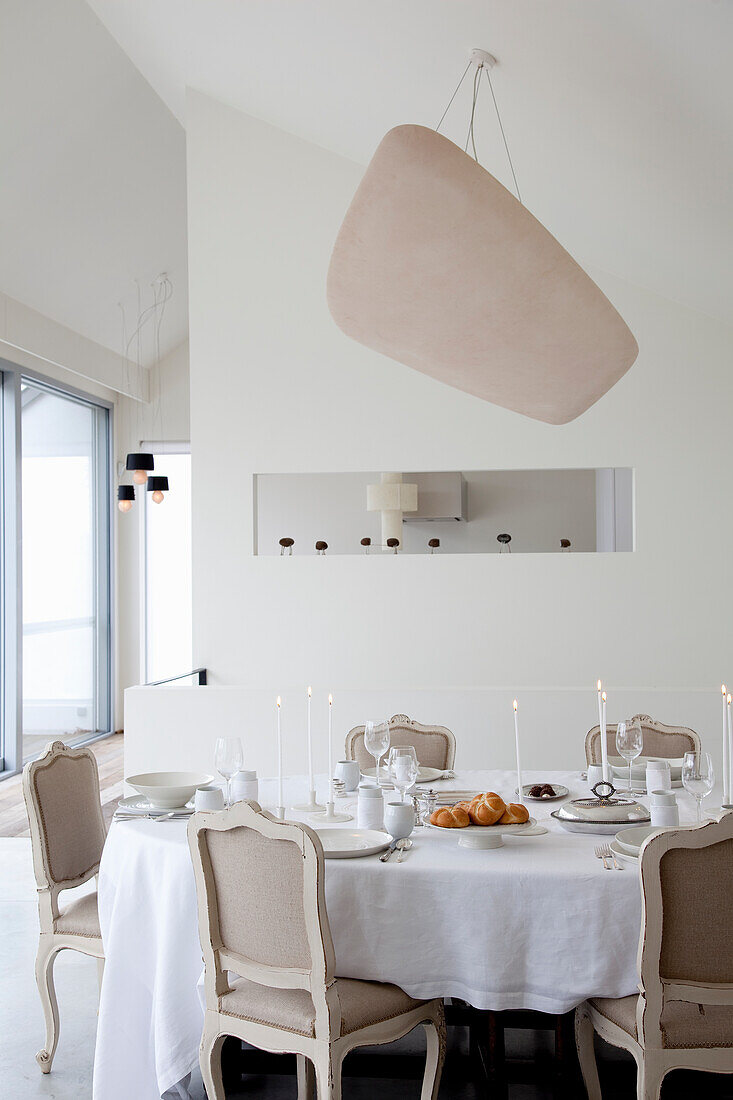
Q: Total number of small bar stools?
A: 7